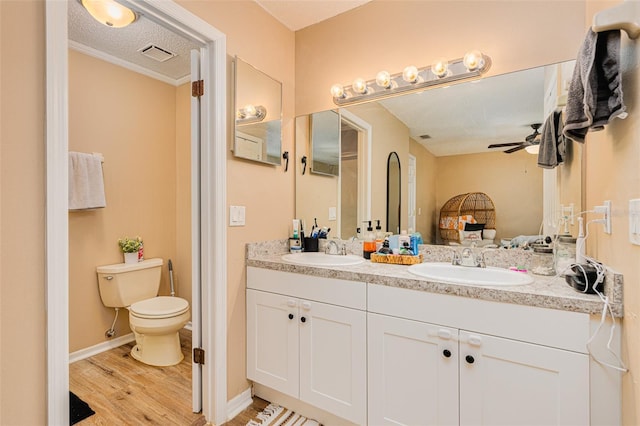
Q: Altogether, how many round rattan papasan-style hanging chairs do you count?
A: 1